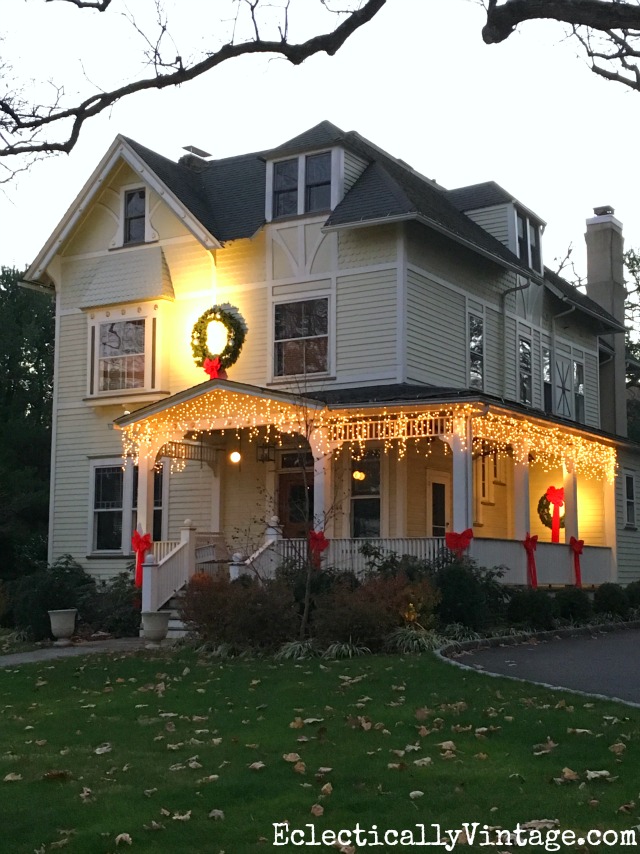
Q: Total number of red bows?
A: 7